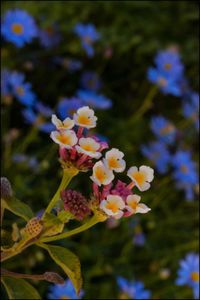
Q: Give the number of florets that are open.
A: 9